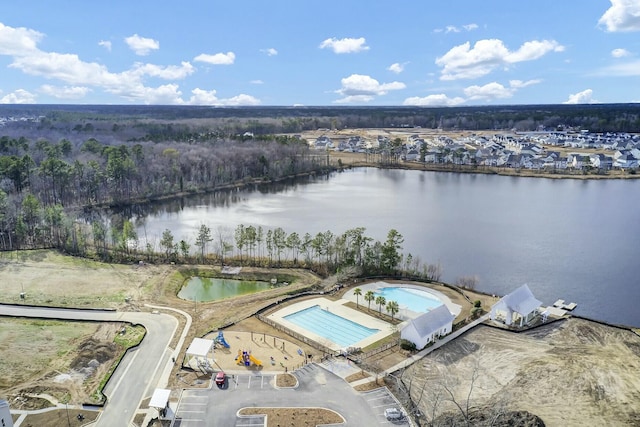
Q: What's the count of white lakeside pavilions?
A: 1